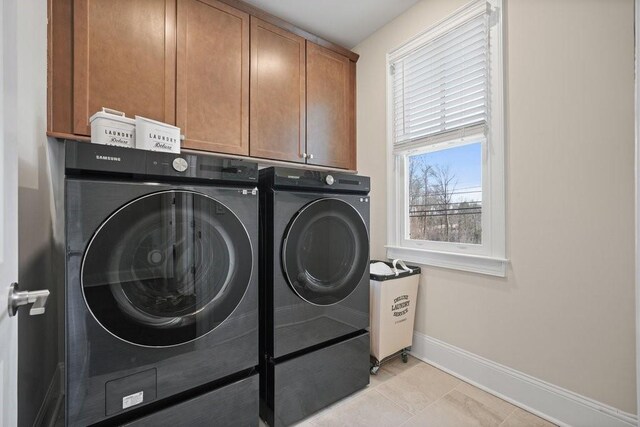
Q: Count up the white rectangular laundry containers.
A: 2